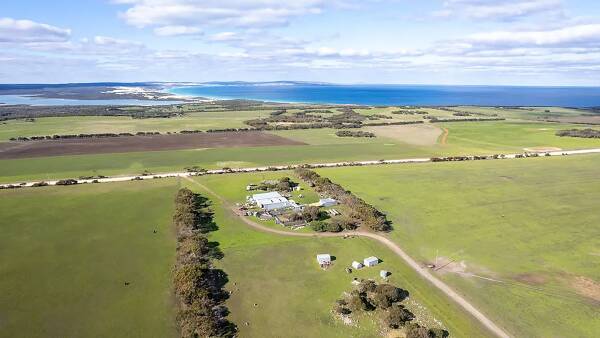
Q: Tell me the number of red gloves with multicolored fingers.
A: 0